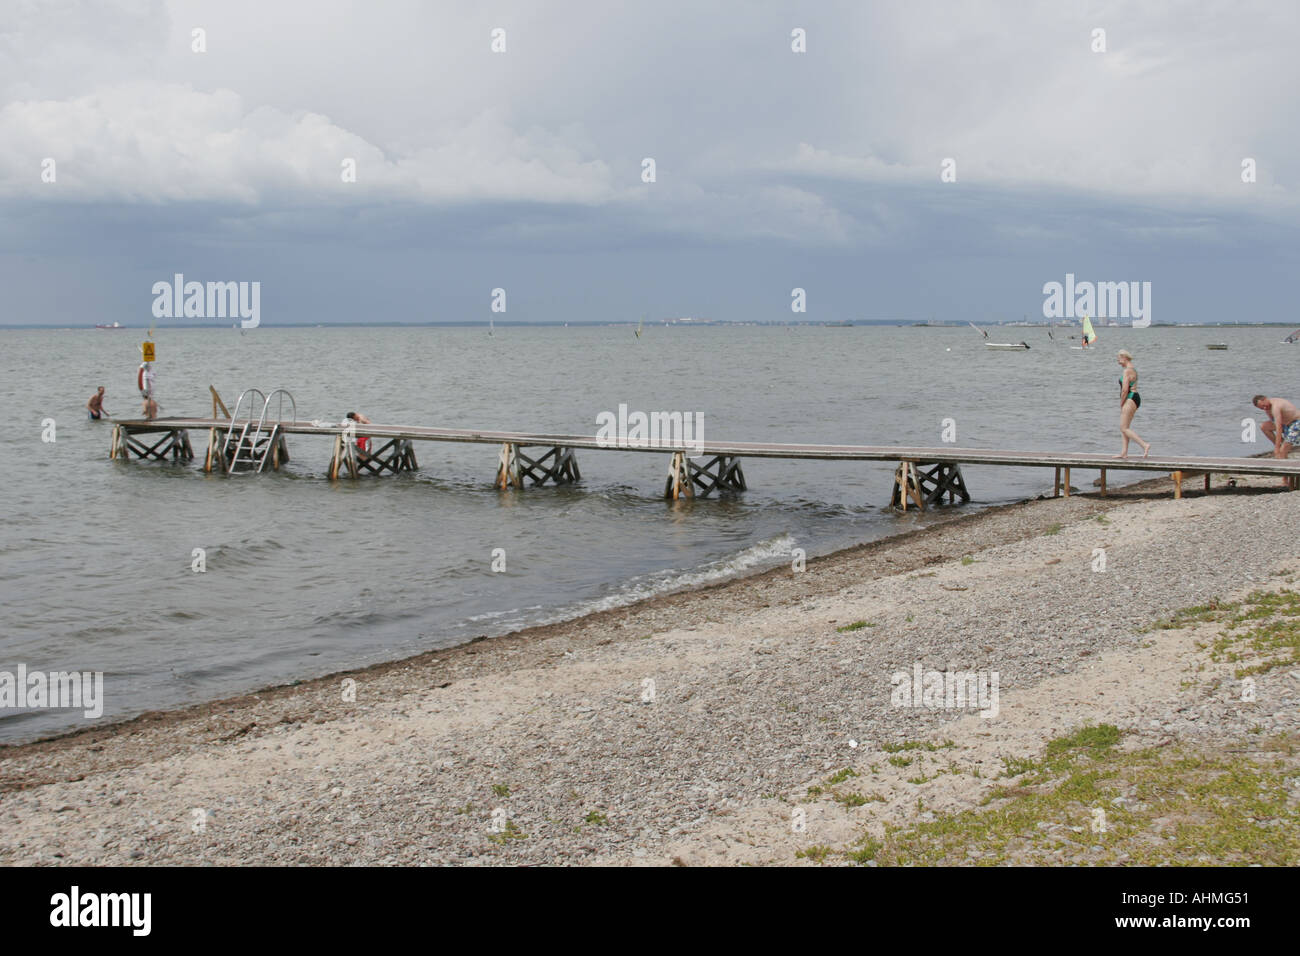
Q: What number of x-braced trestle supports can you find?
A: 6